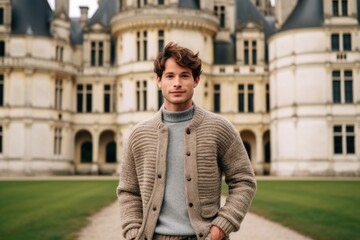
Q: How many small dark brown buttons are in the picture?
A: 7